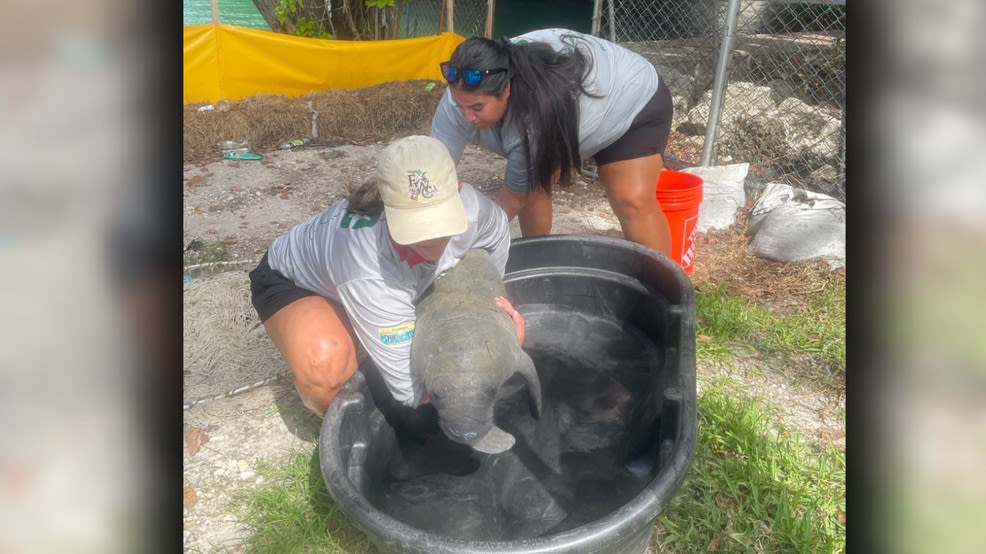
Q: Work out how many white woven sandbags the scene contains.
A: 2